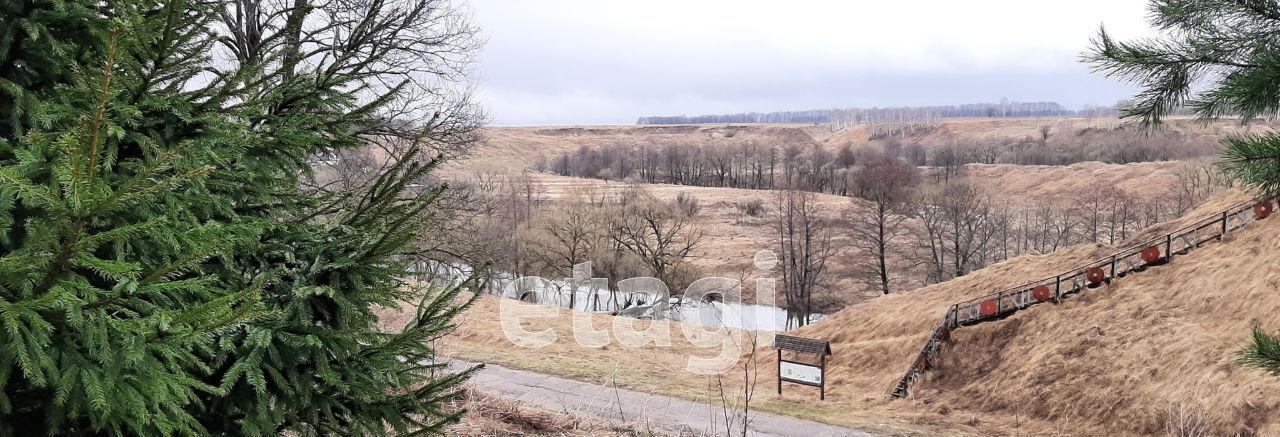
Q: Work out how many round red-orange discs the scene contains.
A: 5